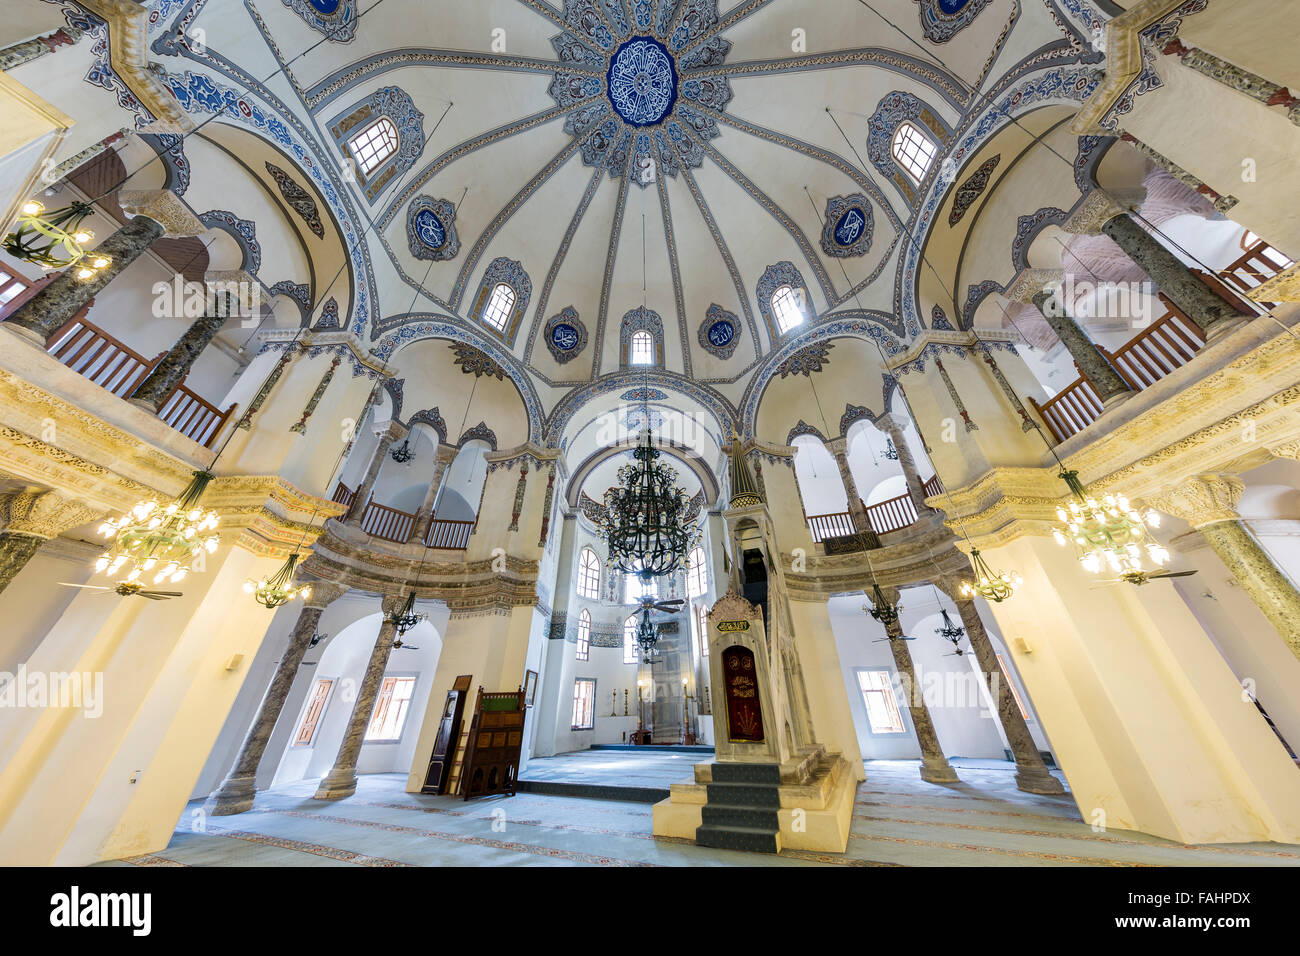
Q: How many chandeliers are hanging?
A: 13